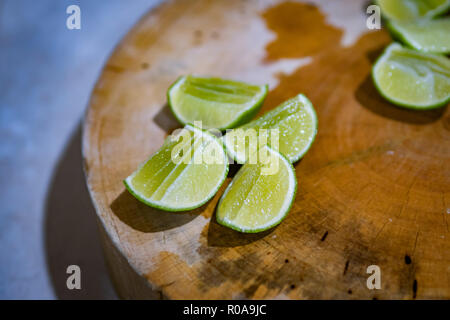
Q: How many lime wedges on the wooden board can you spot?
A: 7